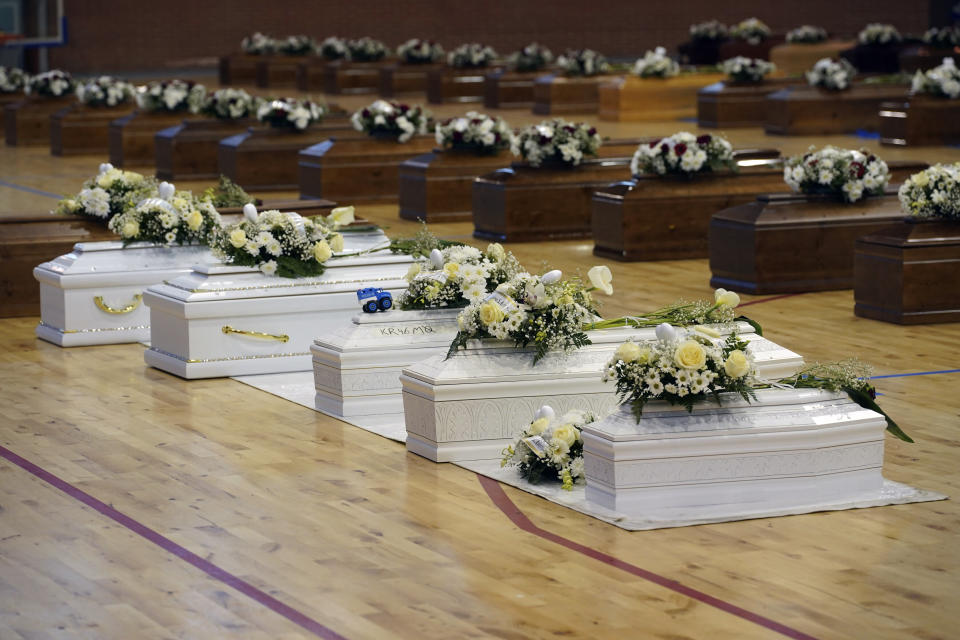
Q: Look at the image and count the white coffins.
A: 5